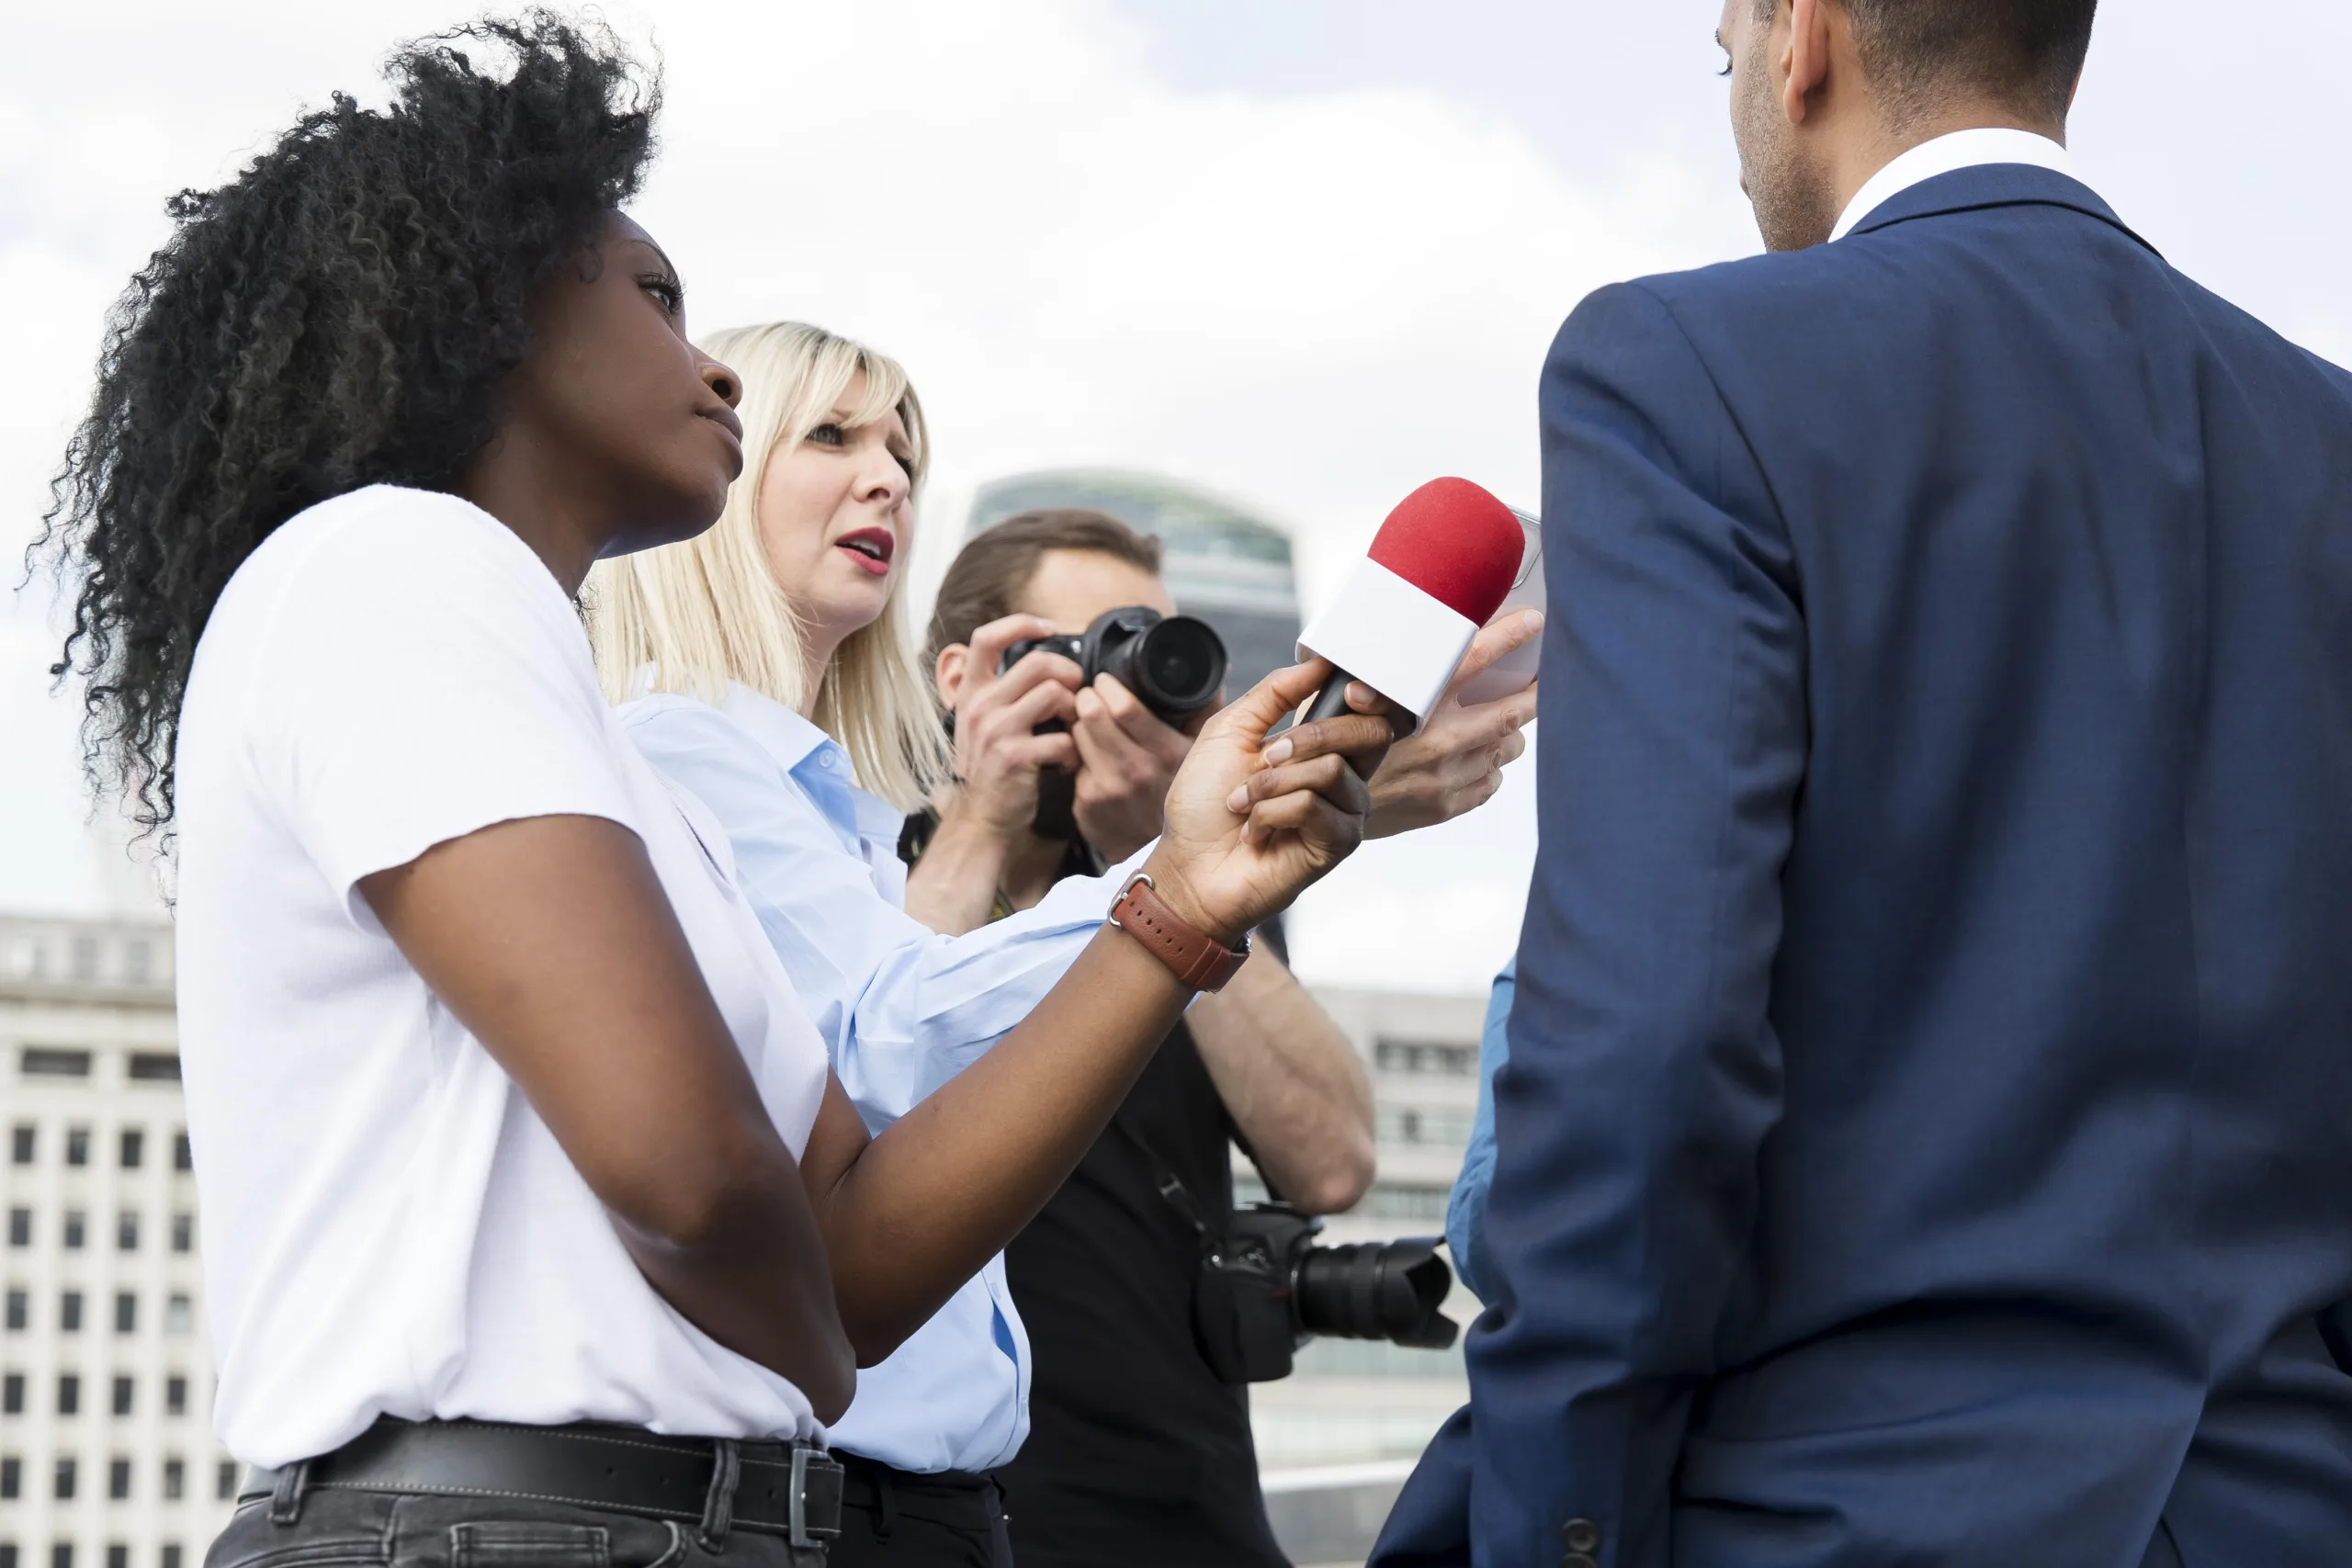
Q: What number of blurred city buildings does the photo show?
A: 3